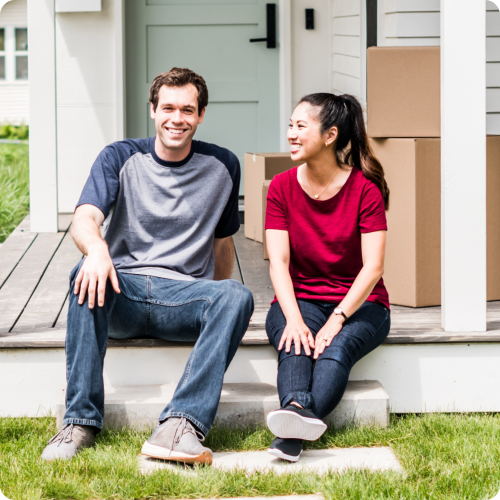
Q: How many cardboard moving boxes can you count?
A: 4